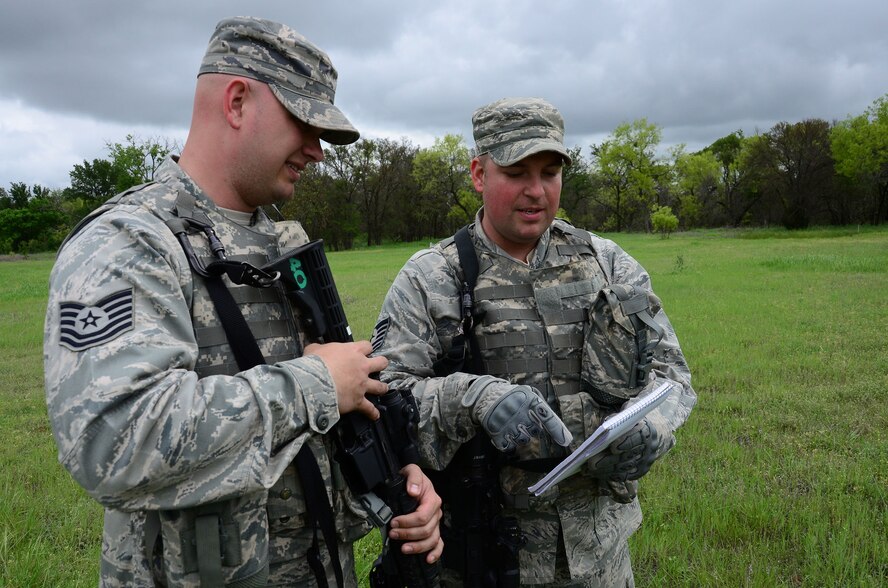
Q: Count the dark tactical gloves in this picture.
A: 2